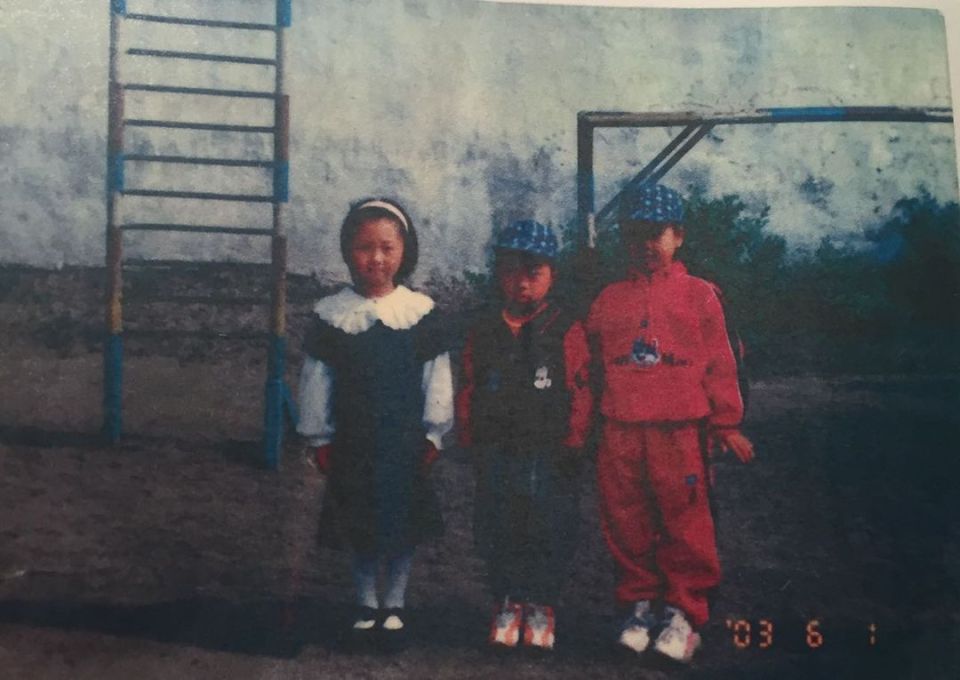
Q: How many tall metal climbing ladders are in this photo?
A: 1